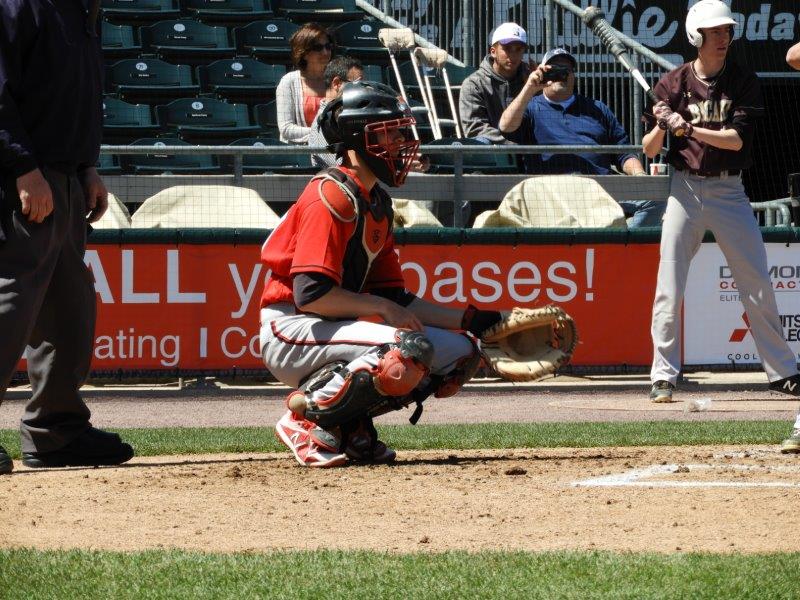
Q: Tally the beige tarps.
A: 4